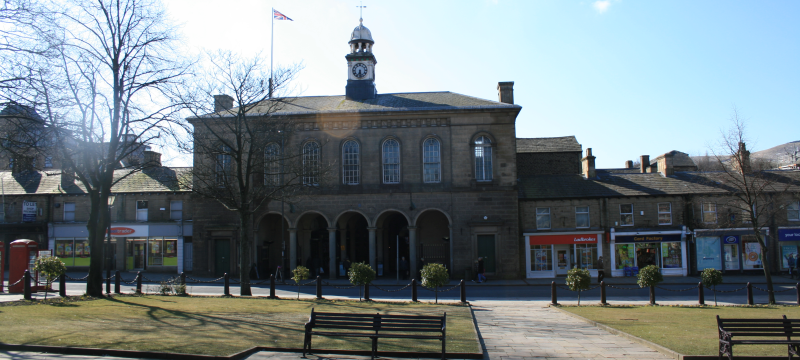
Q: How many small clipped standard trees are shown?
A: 7